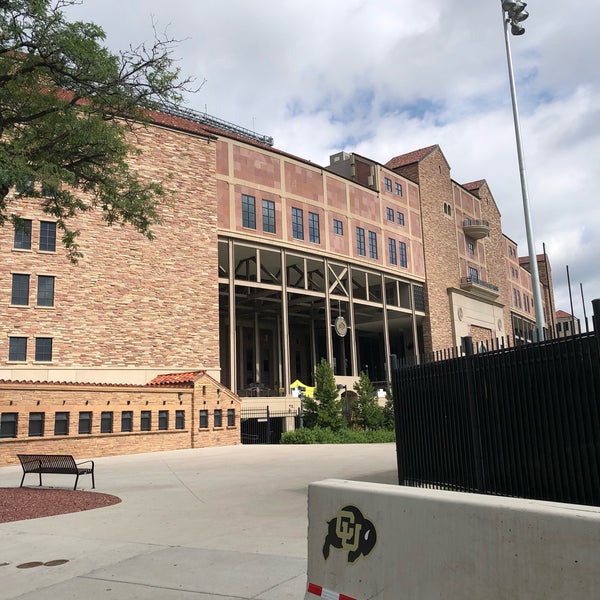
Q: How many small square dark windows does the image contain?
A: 12